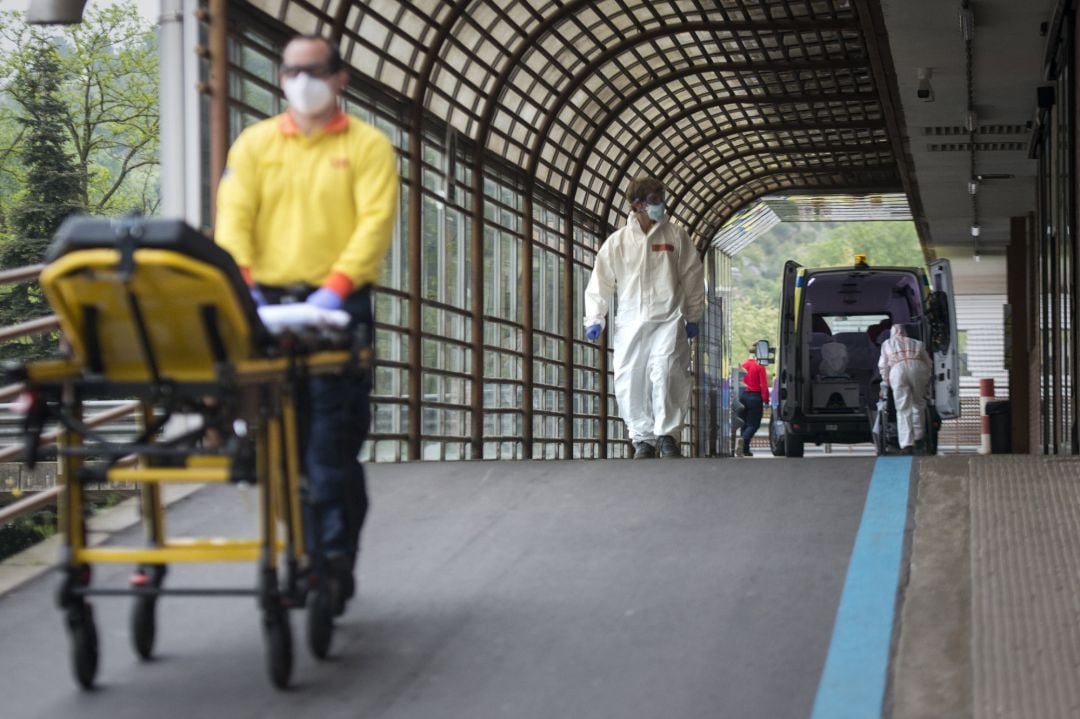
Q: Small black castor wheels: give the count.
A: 4